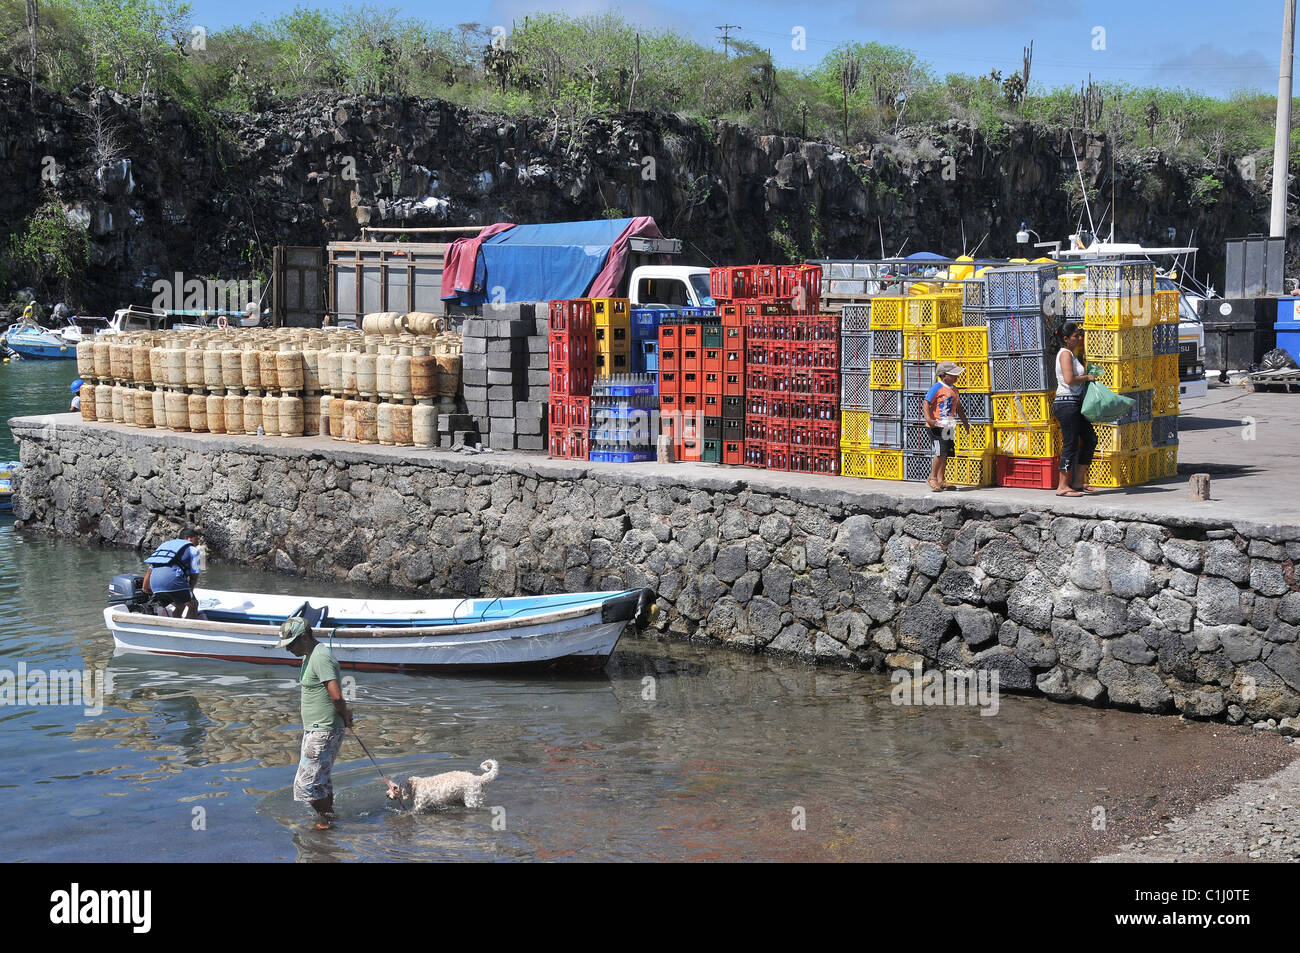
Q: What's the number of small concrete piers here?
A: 2